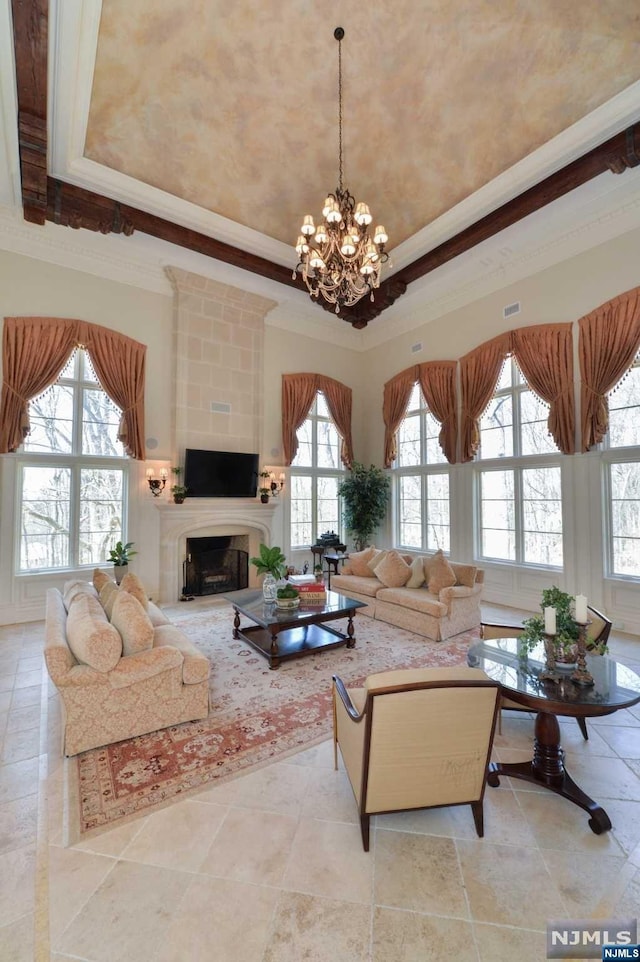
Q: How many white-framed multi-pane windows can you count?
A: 5